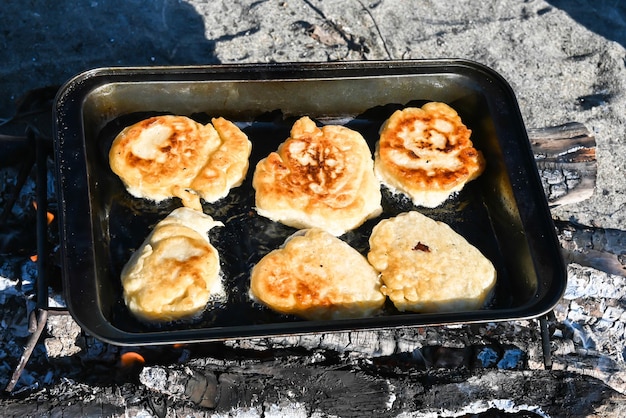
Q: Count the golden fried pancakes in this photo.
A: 6